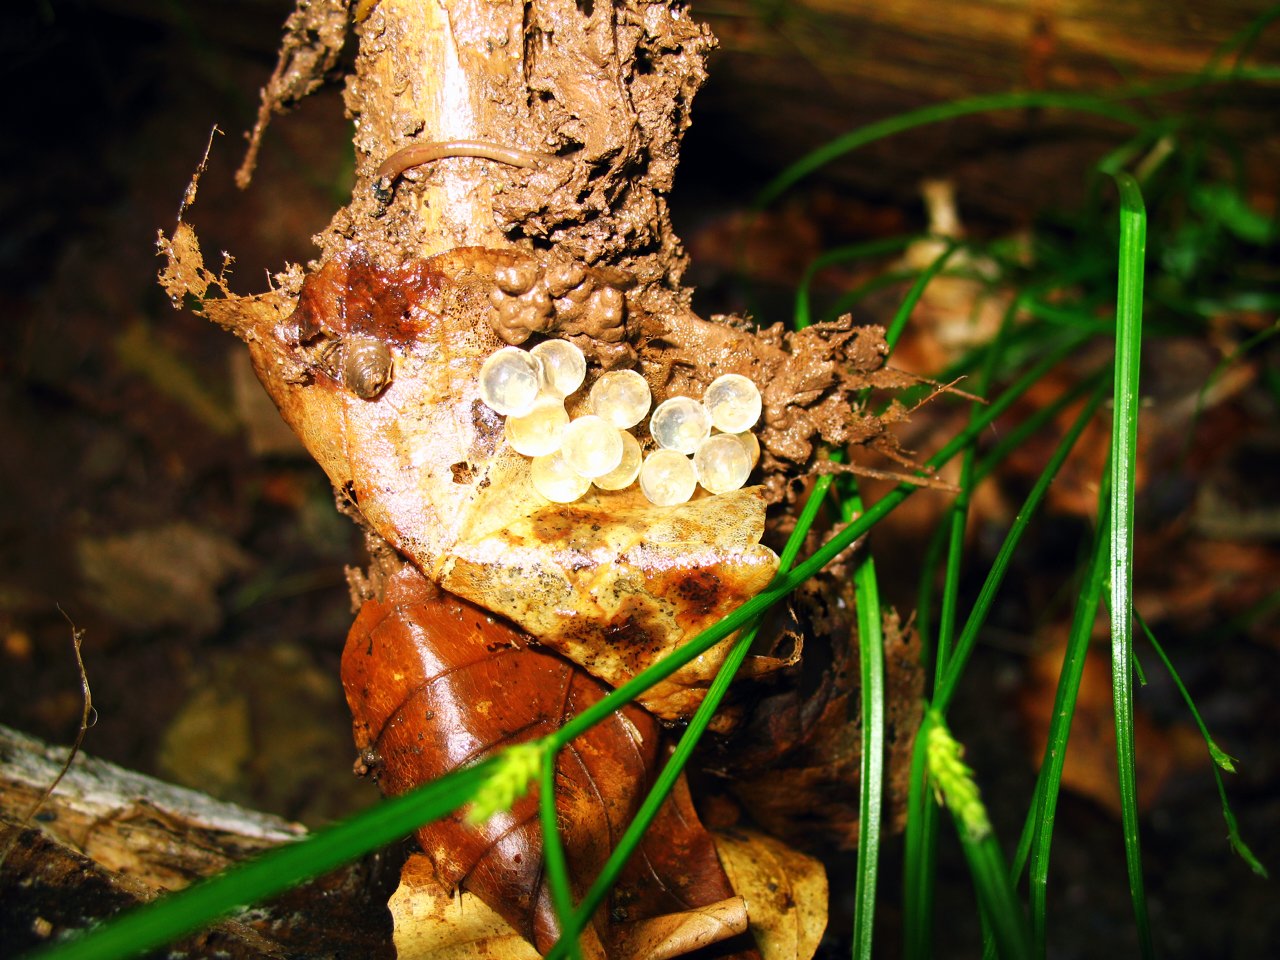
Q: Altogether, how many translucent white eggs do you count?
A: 12